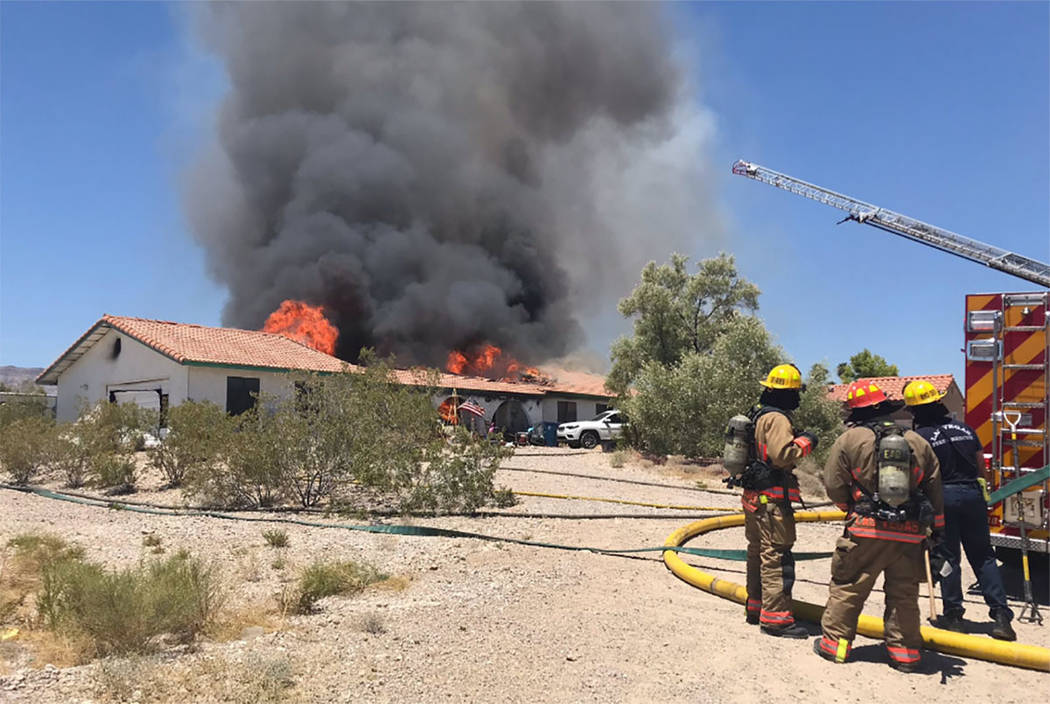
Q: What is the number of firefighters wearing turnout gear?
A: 2